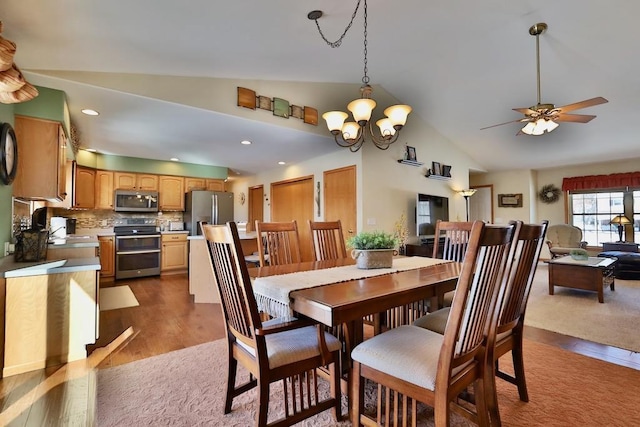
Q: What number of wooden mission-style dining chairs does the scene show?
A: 6